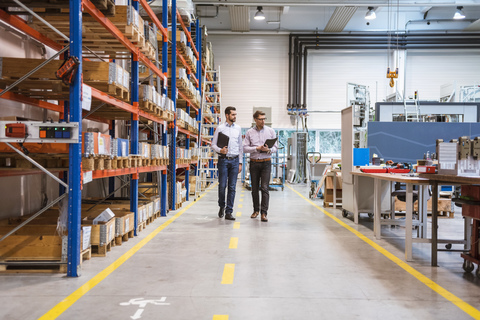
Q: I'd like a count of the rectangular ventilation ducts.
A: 2